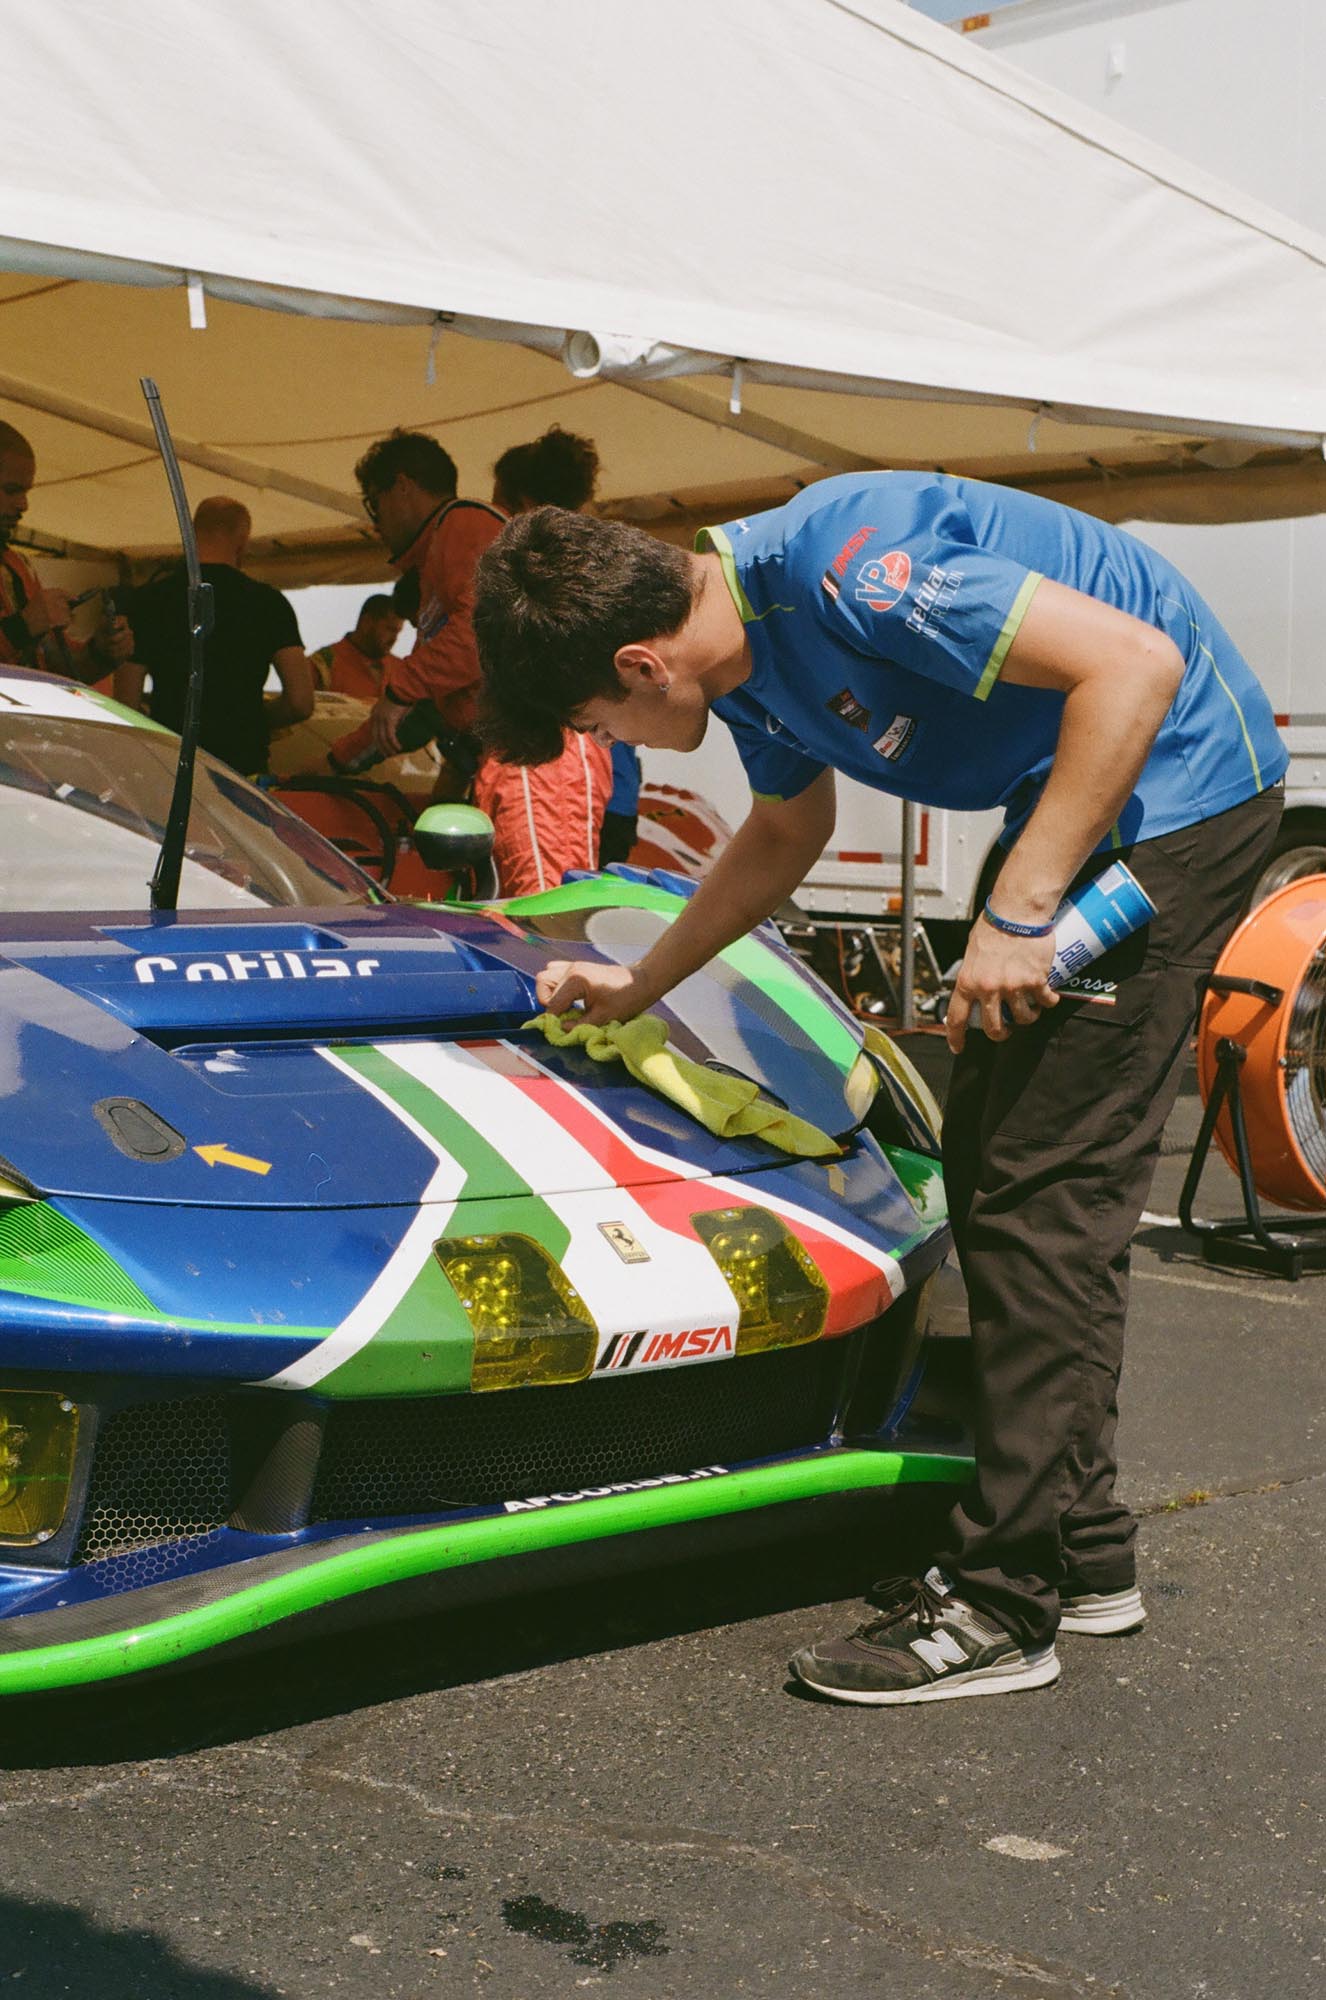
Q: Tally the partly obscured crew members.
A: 5